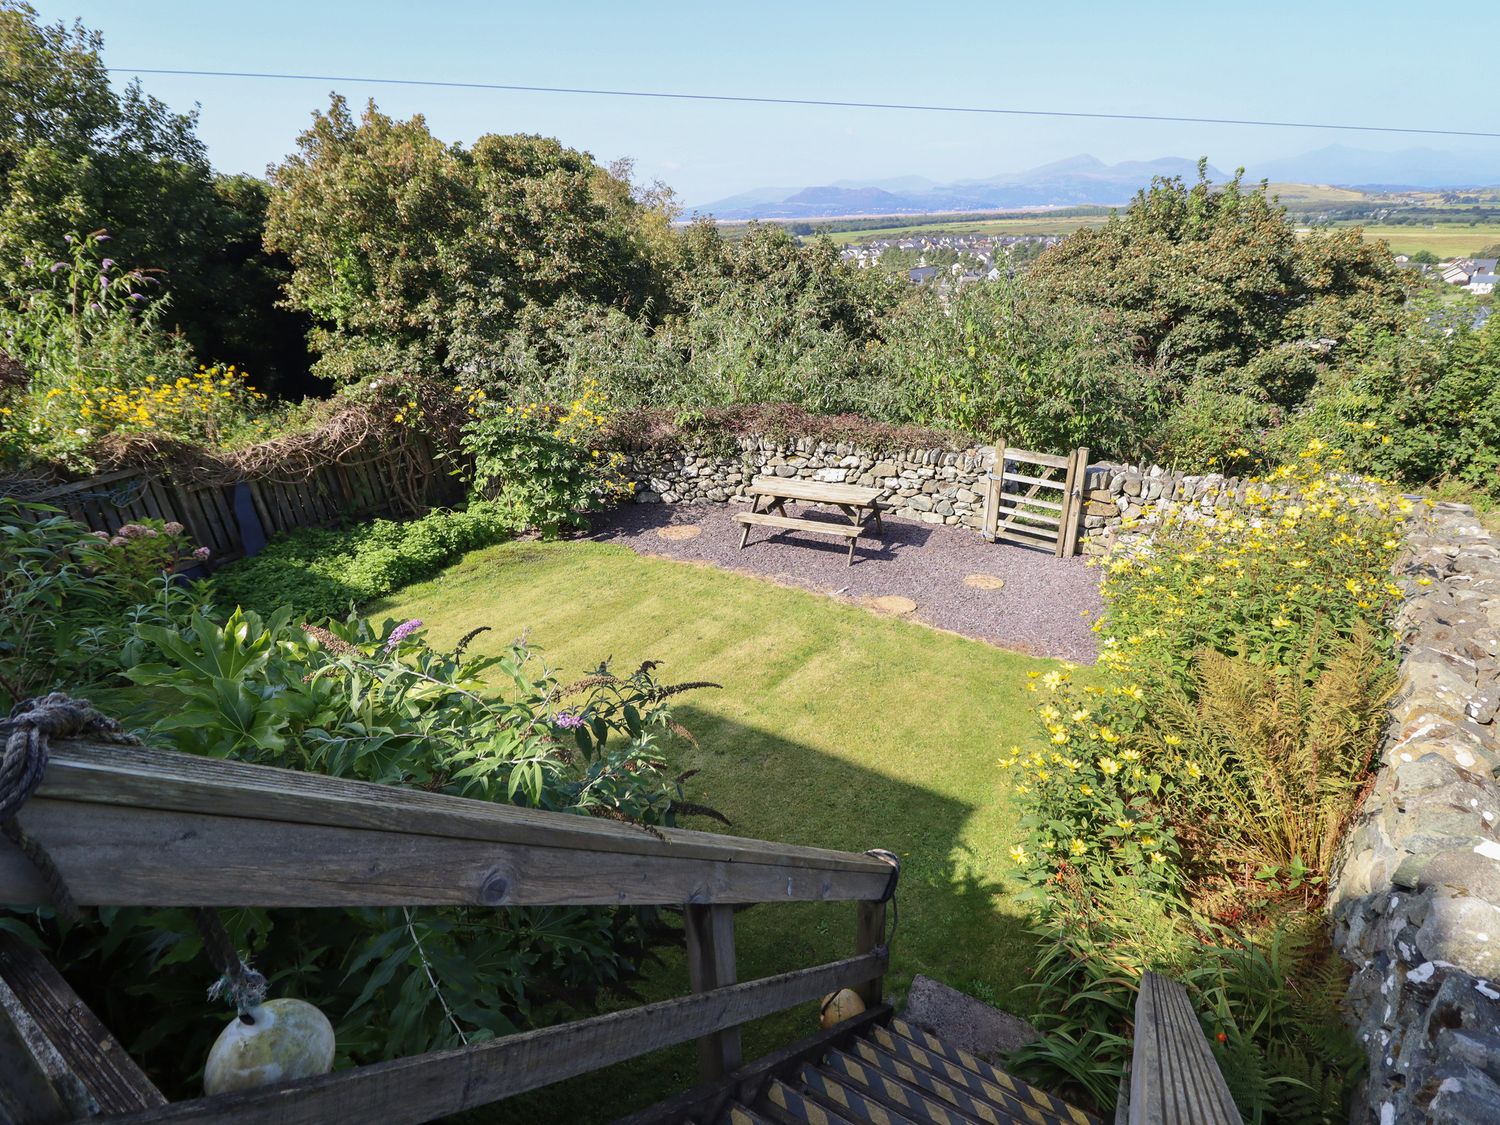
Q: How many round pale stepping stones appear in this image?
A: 3